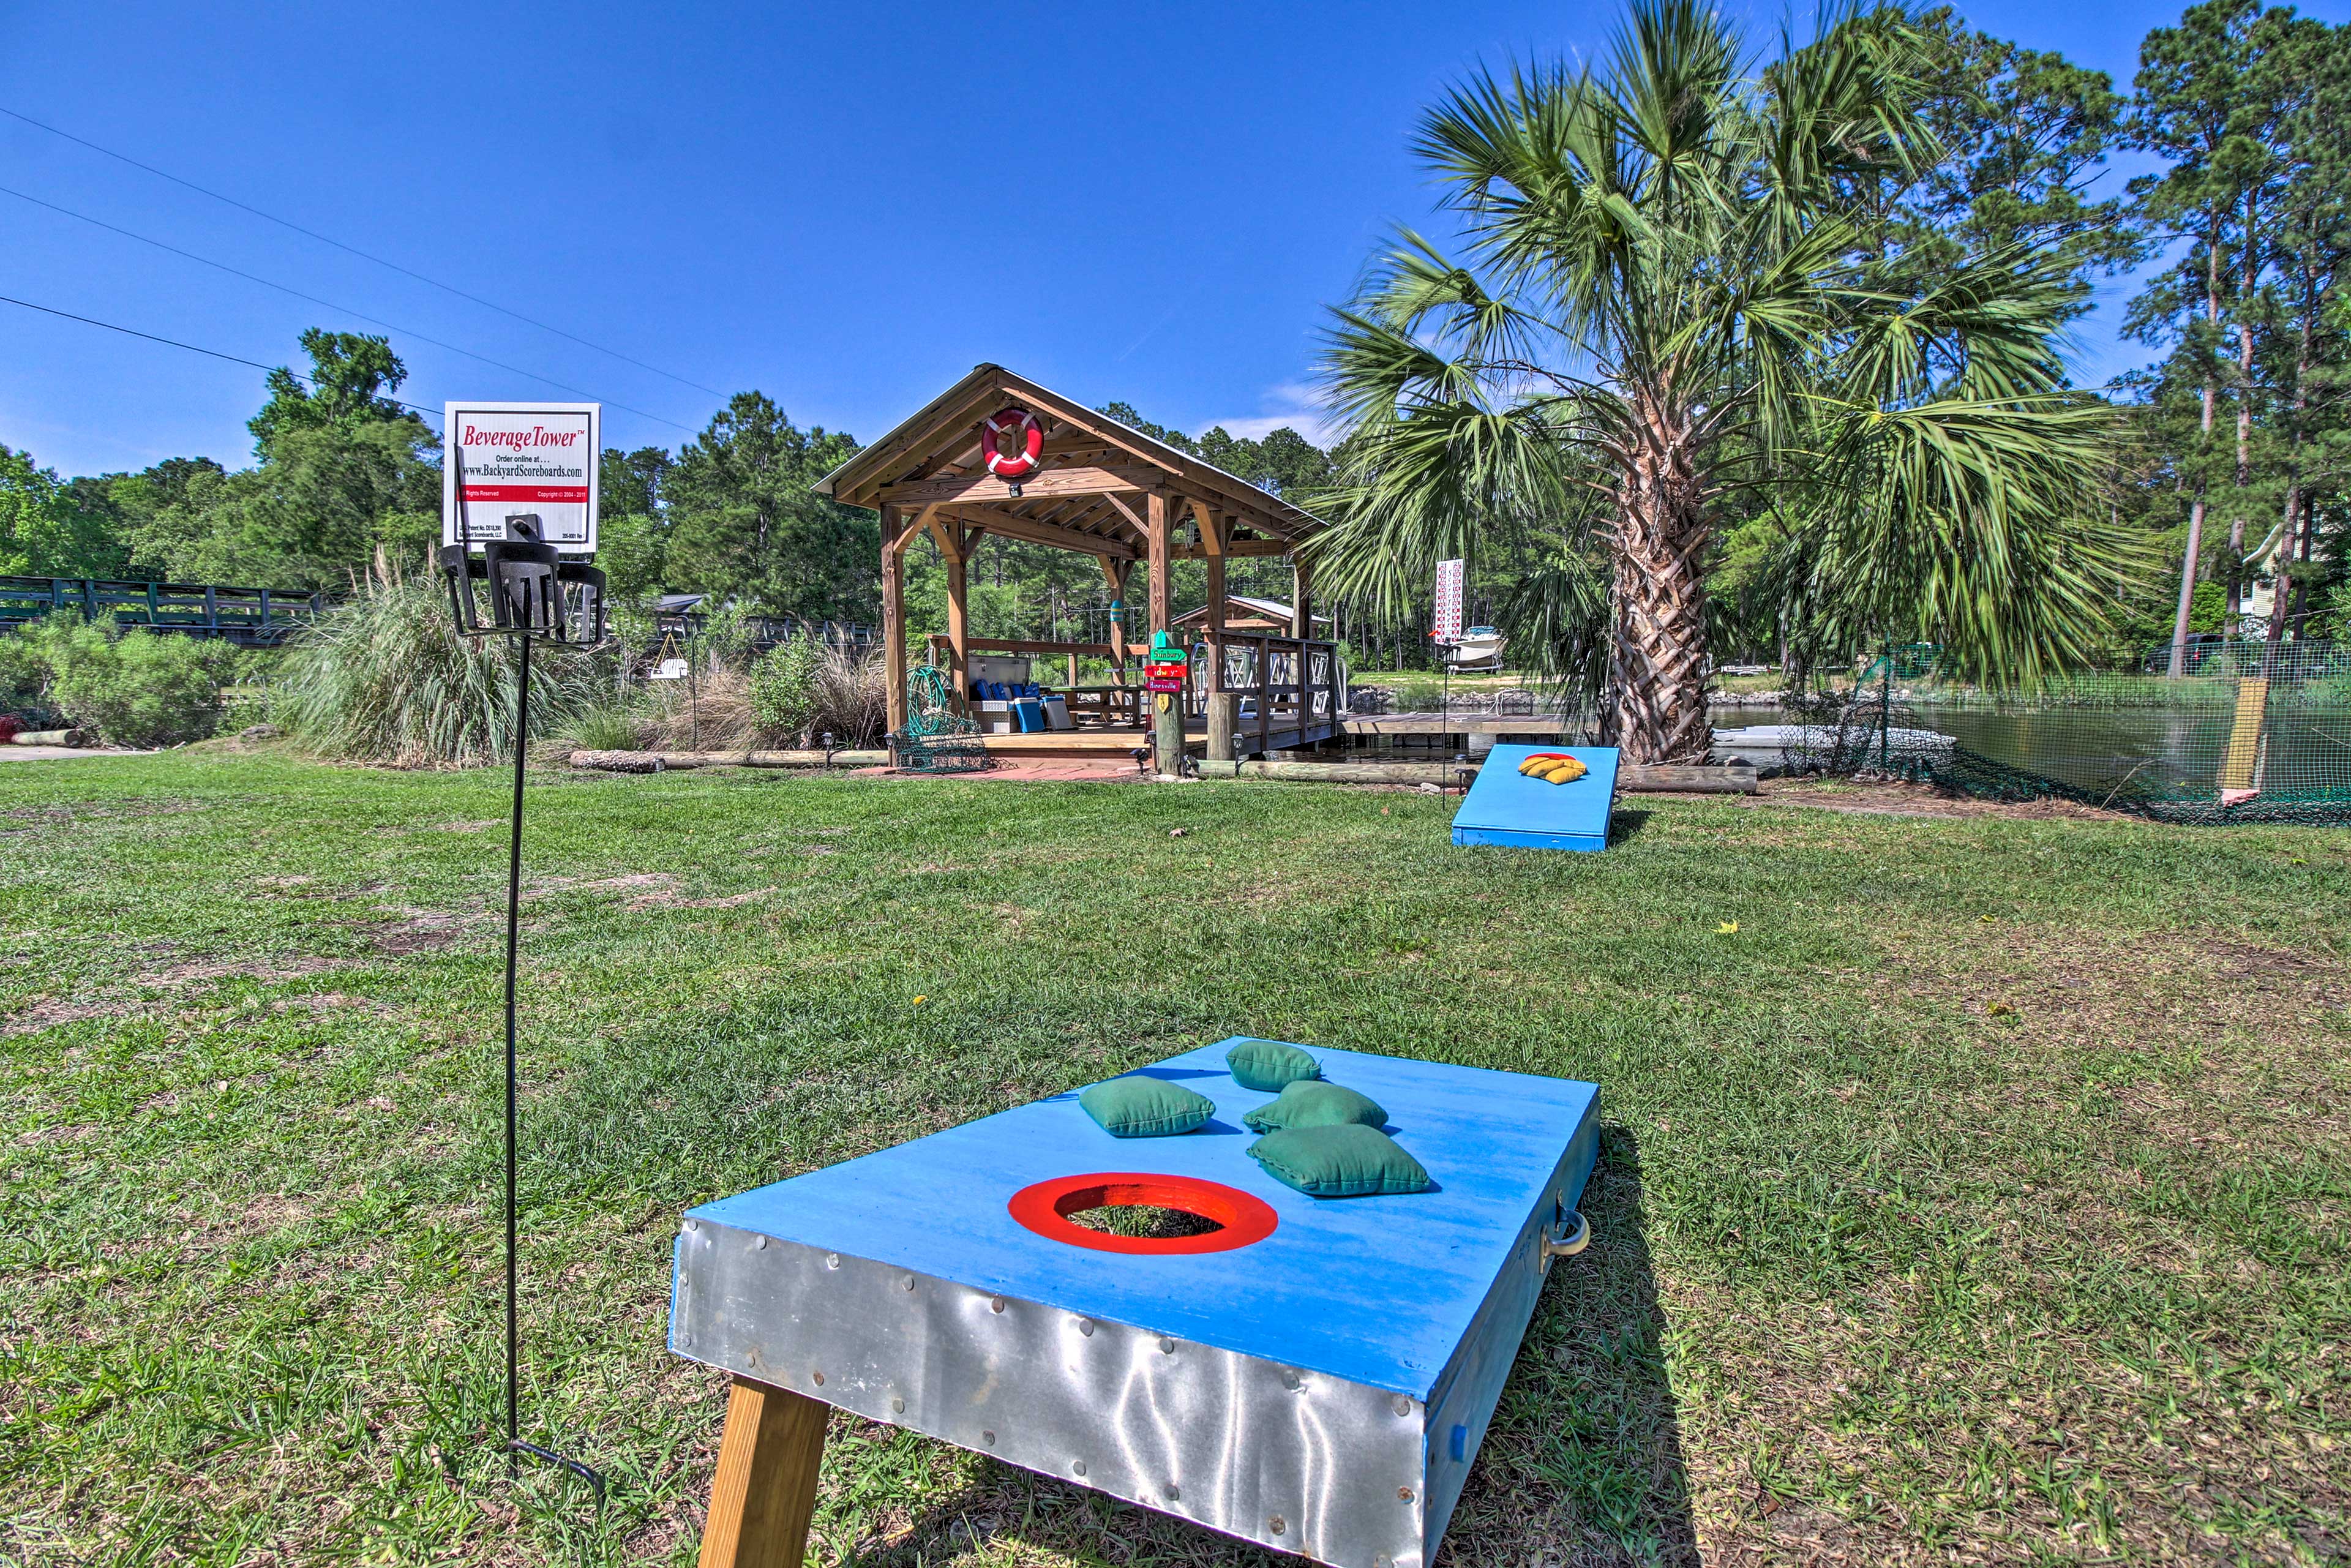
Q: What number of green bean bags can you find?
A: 4